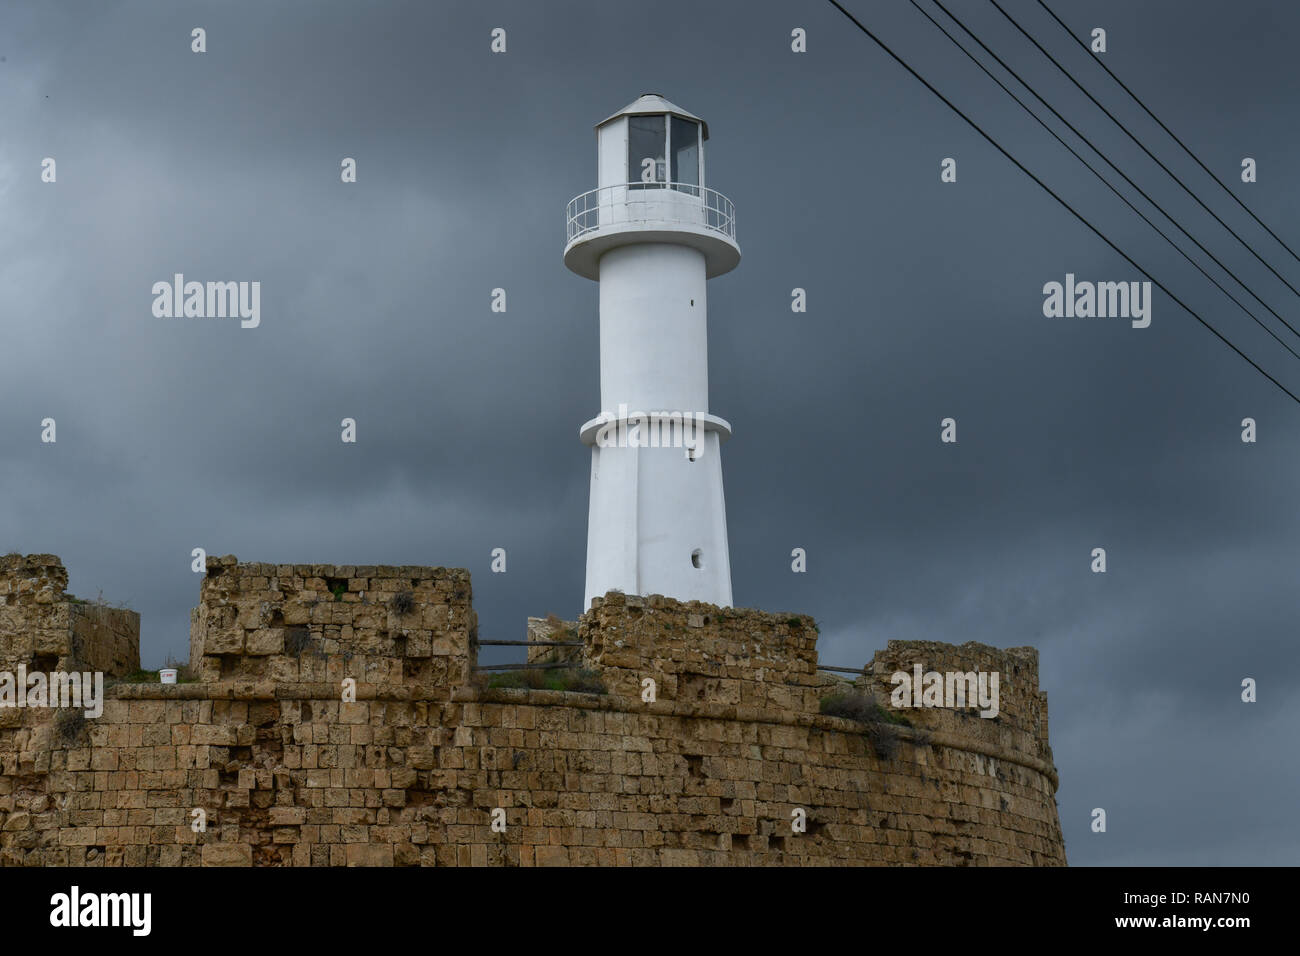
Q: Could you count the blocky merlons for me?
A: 4